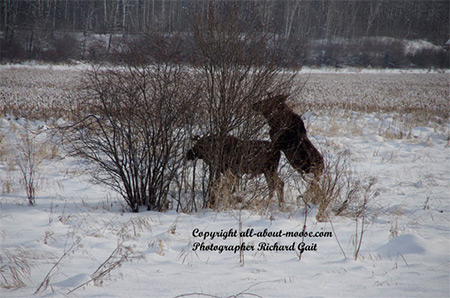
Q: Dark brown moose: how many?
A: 2